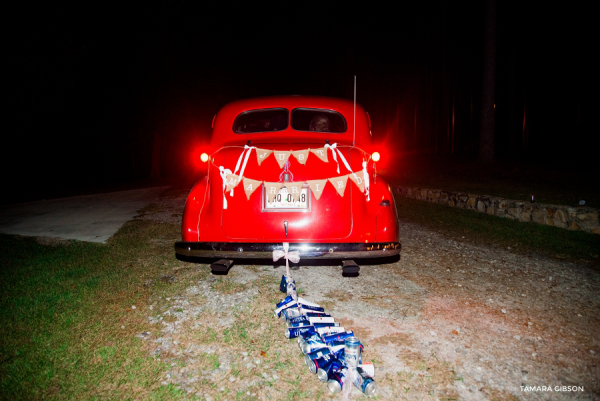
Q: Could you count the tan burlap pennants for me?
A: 11